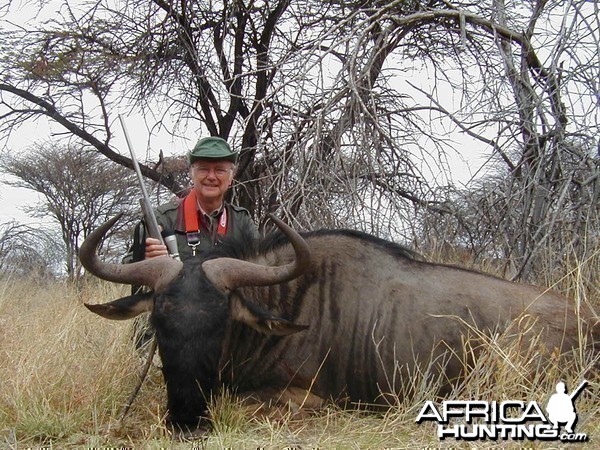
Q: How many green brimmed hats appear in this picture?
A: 1